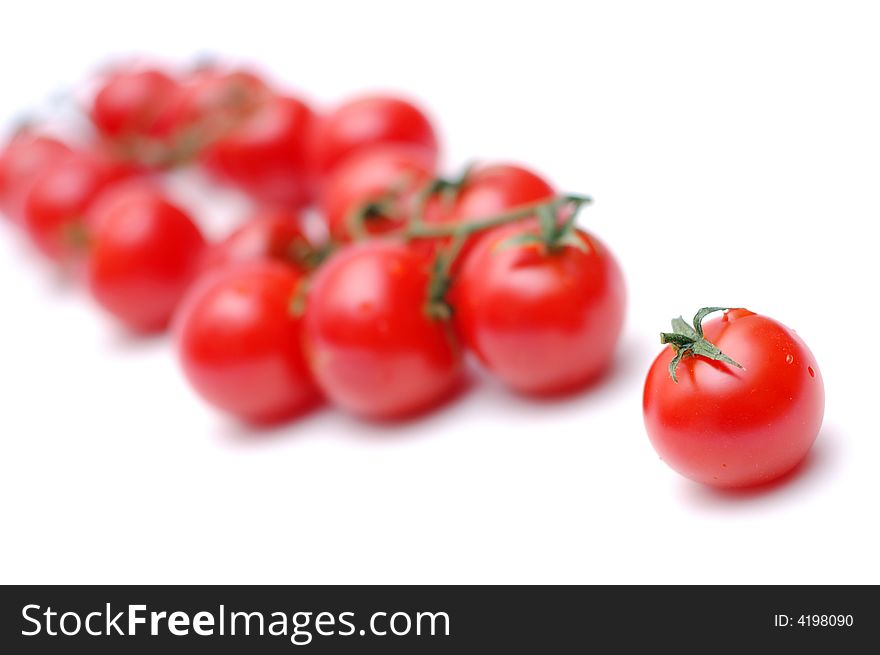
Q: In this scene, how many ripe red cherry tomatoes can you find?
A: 14